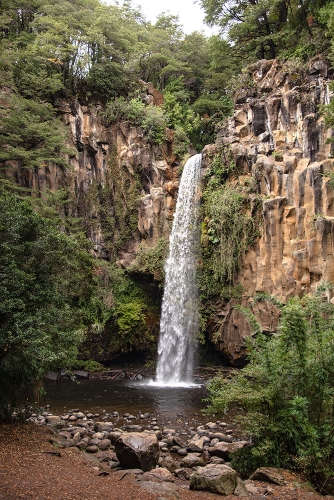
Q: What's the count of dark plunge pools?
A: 1